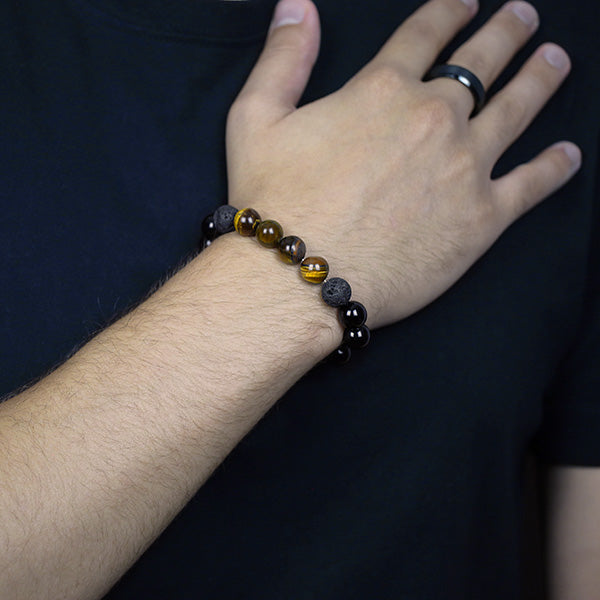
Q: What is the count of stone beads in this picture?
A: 11